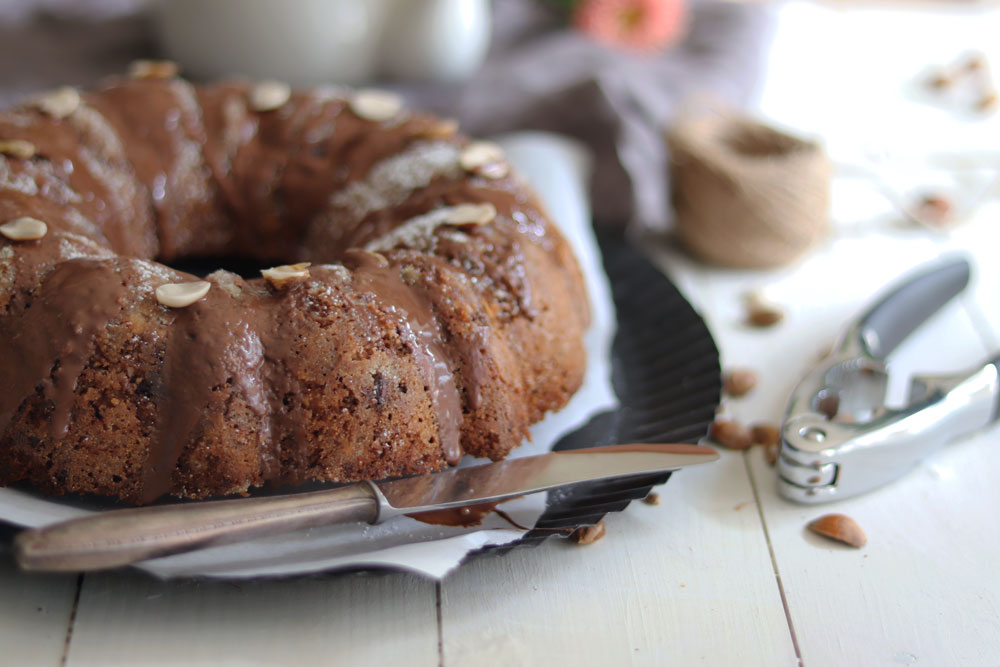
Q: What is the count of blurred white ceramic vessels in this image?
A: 2